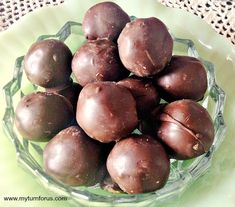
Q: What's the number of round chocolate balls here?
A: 12